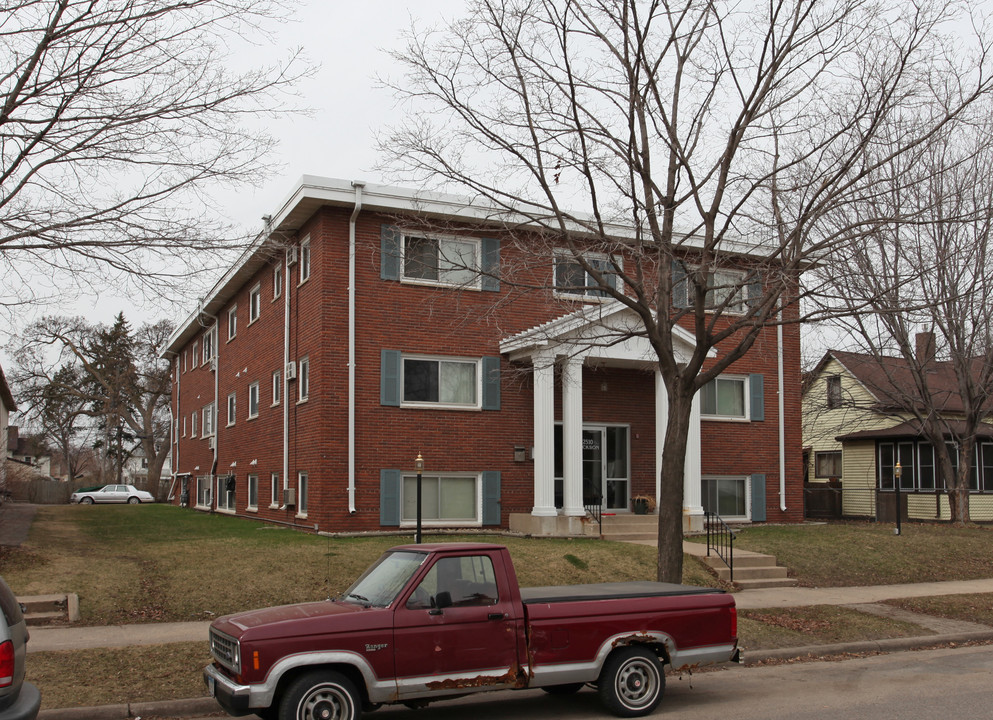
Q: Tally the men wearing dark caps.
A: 0